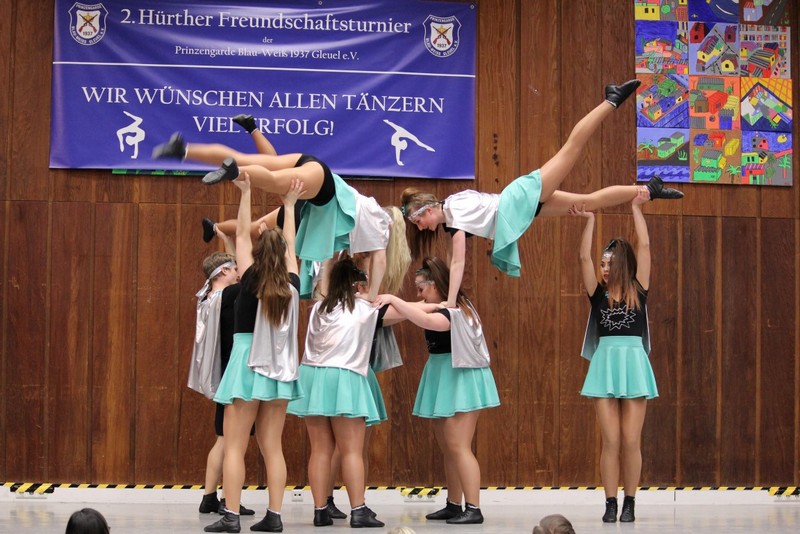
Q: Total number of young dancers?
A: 9